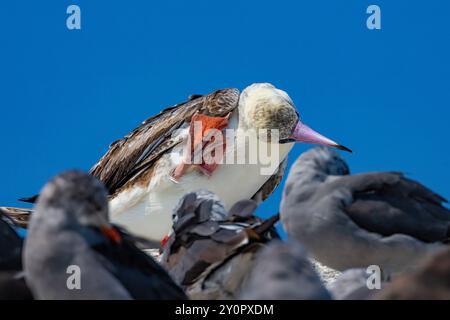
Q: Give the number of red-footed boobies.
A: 1